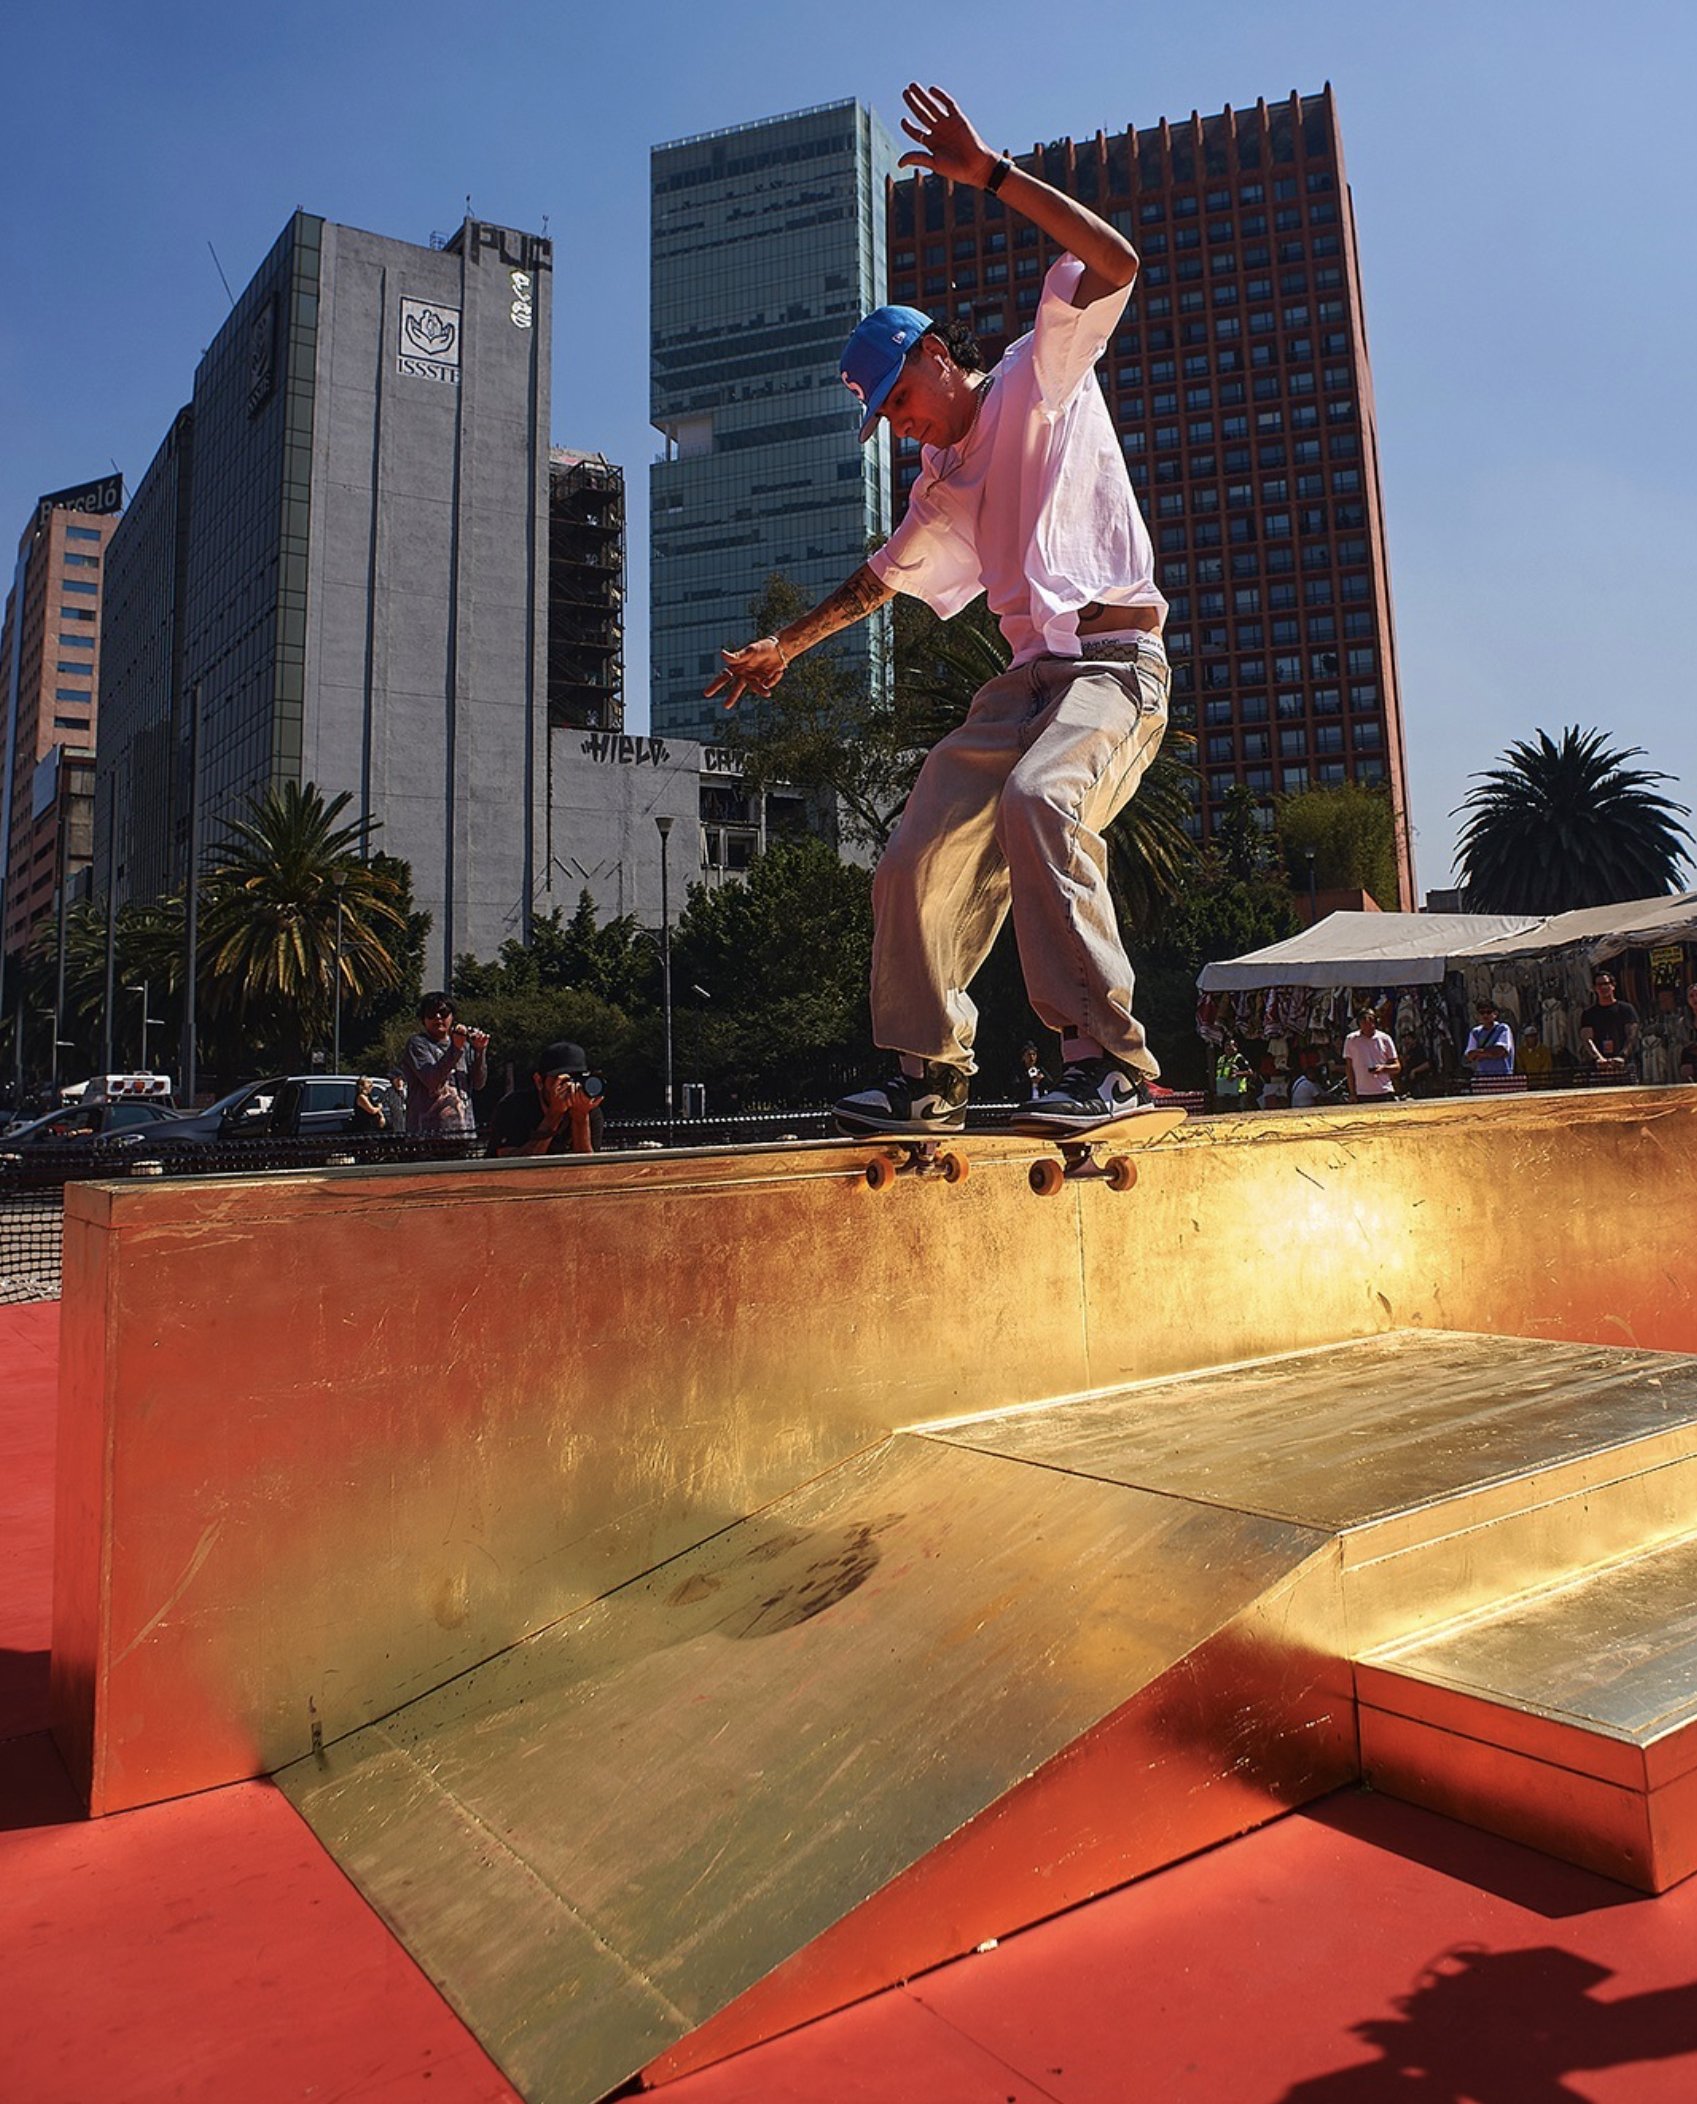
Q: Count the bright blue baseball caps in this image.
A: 1